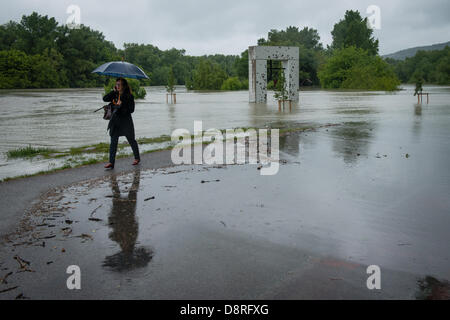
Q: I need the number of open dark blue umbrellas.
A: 1